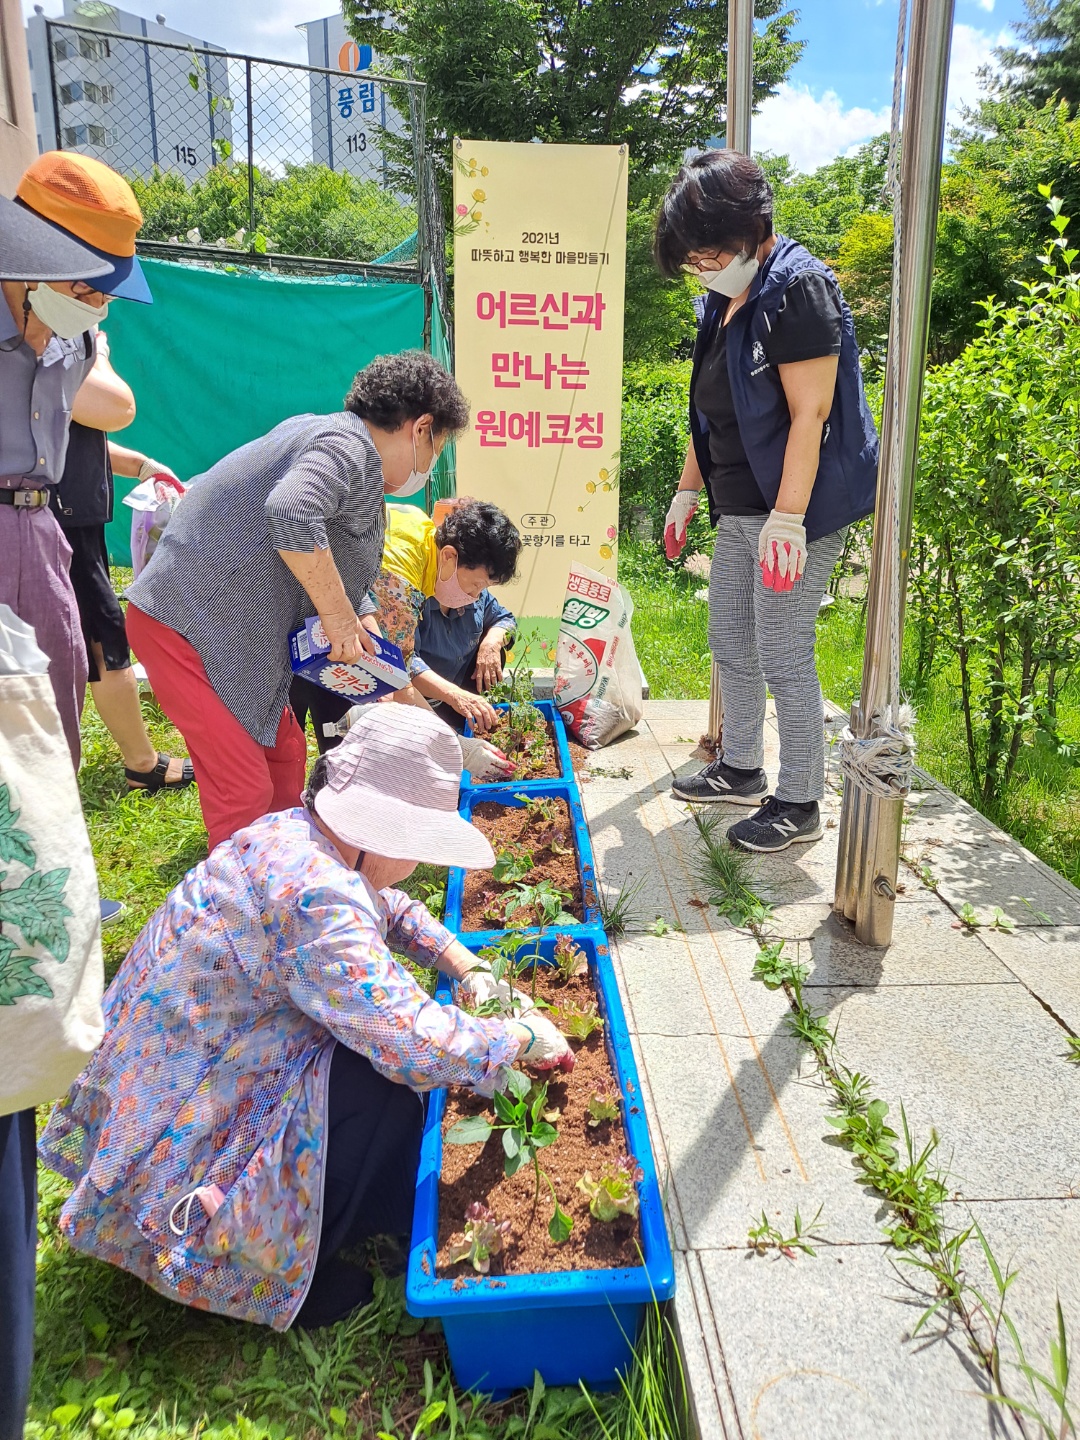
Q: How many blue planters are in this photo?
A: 3